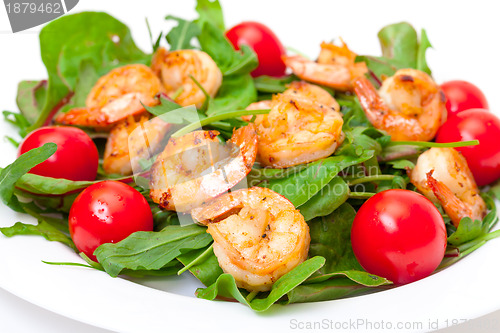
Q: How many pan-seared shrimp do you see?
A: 9